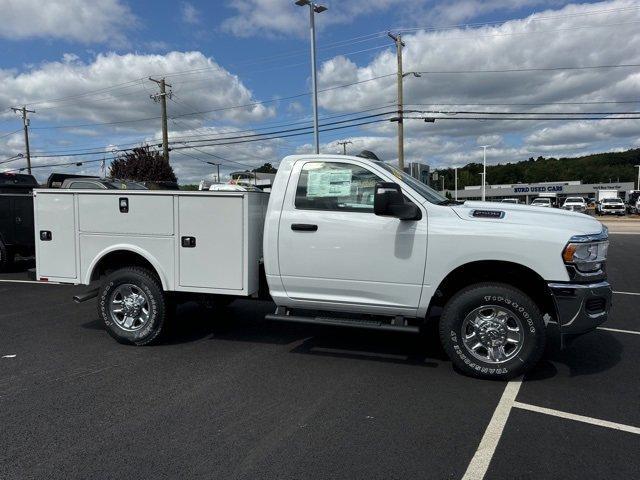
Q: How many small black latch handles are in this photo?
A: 3